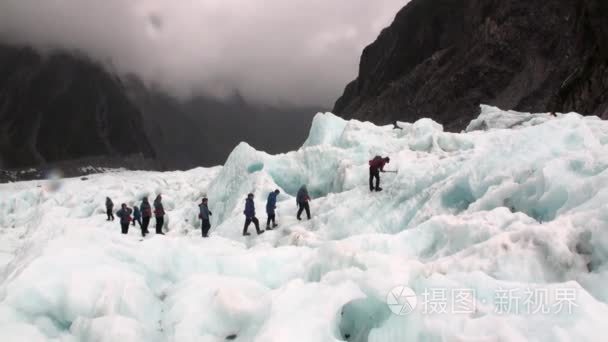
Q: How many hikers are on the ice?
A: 10